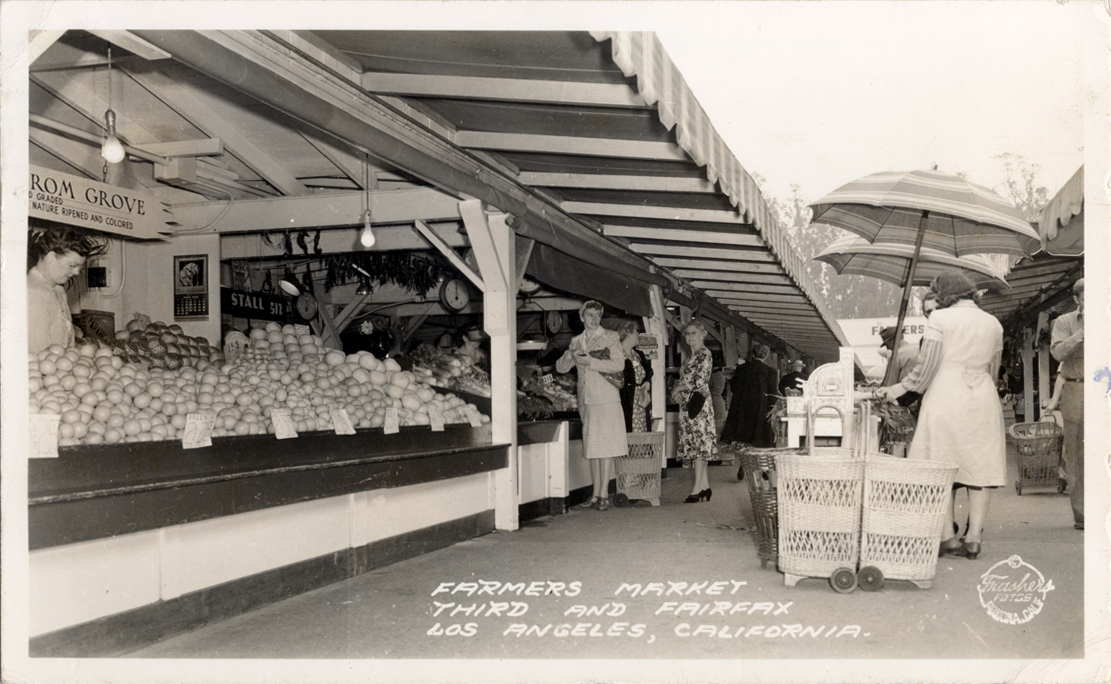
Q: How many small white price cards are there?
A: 7